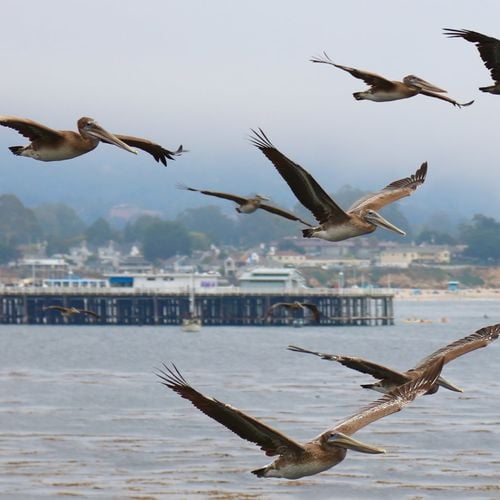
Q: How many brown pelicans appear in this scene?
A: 9